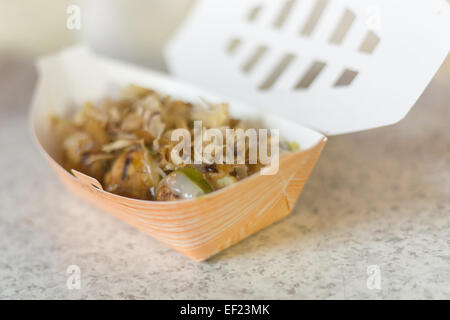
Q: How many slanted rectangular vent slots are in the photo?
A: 10